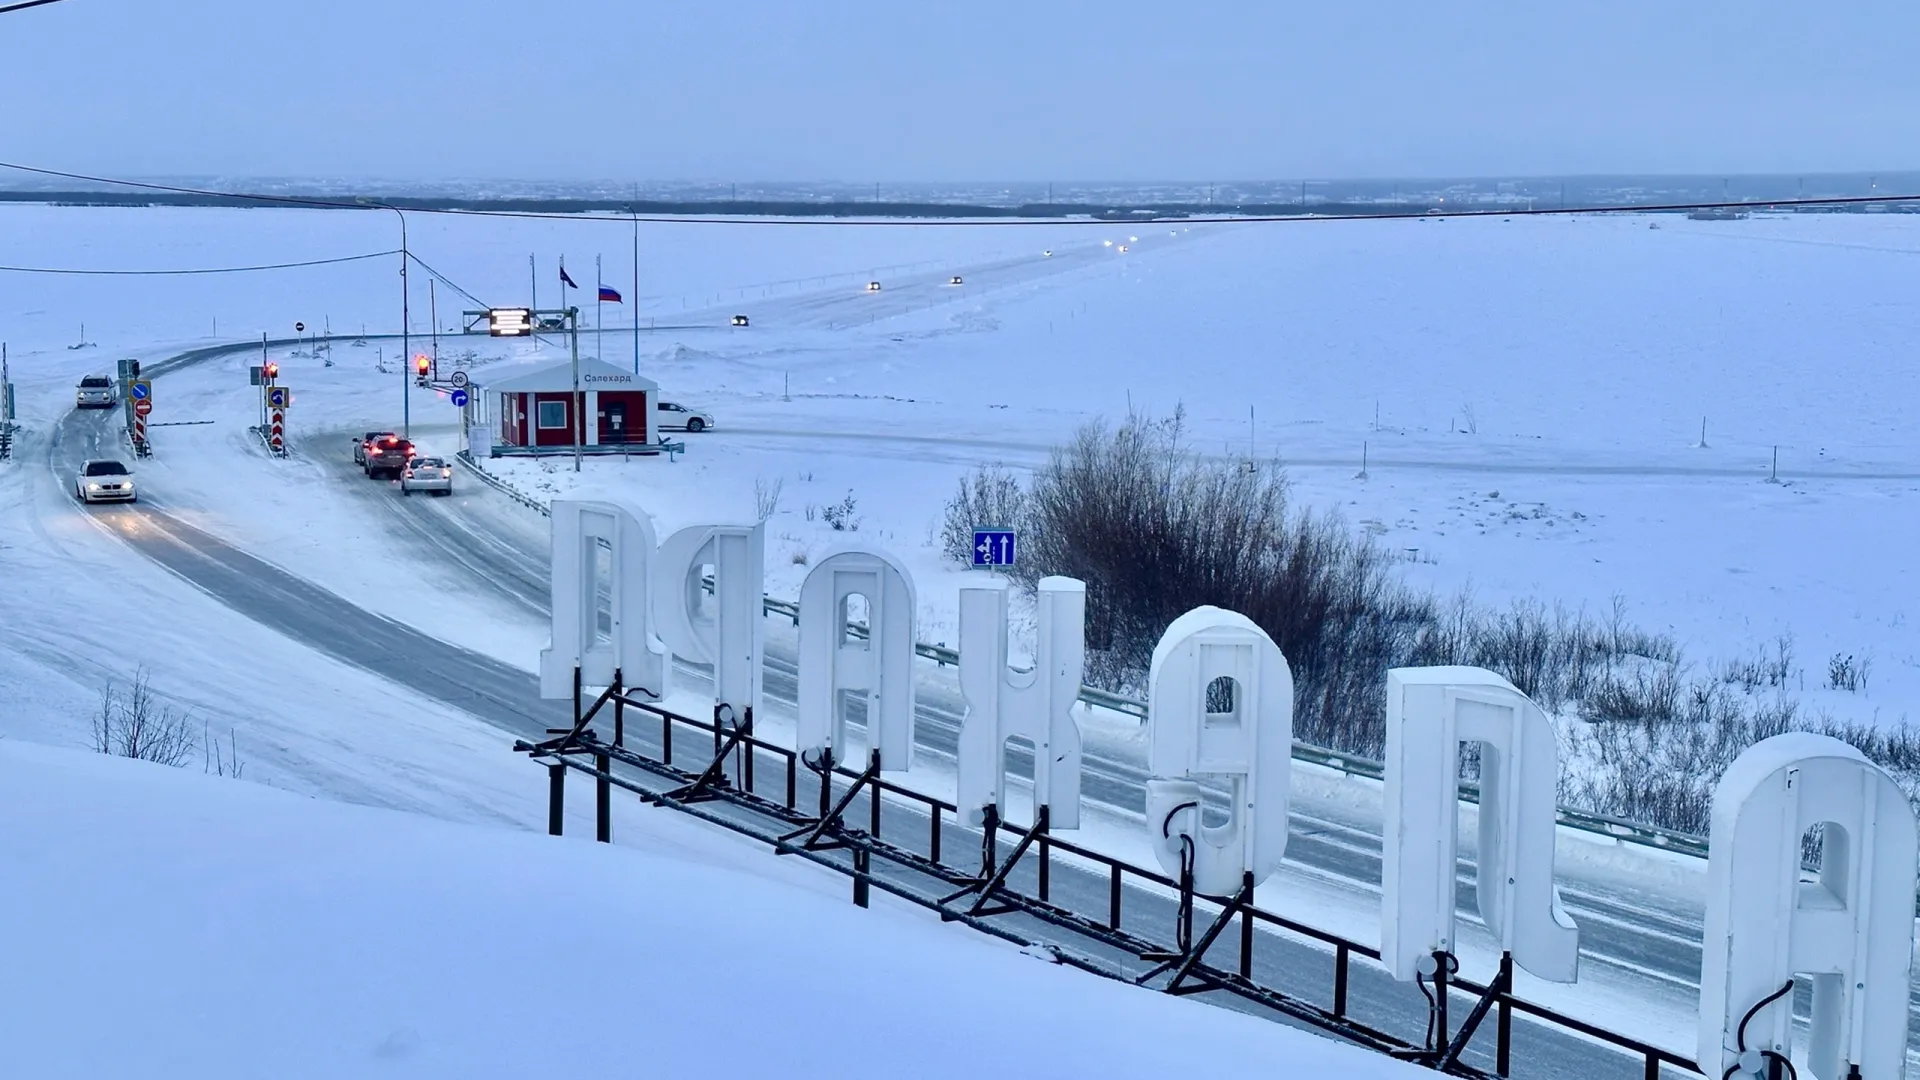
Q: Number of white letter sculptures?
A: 7